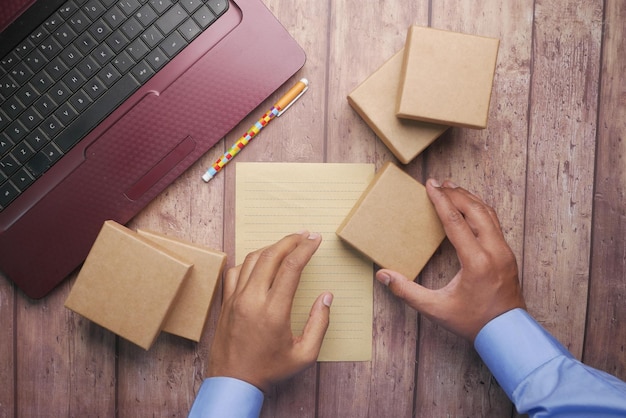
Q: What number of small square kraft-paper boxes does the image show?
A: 5